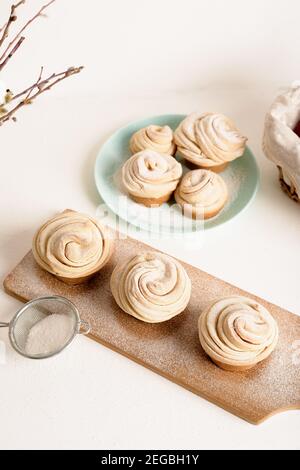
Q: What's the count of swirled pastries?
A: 7